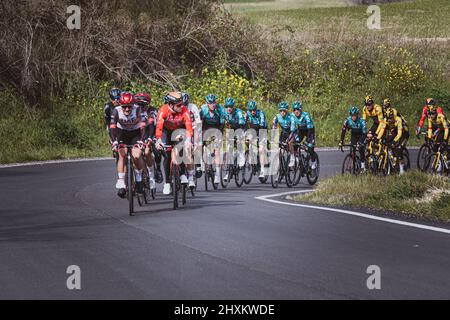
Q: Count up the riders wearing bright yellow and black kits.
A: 4